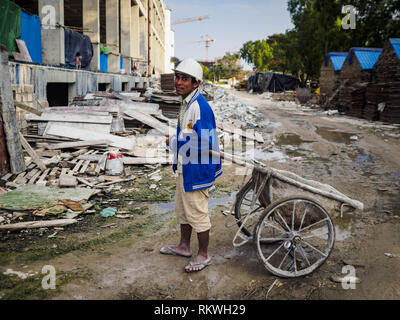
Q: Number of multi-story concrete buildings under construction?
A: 1